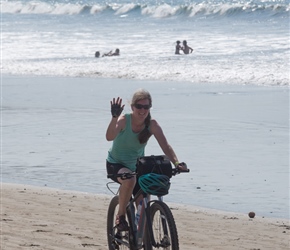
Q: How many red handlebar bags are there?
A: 0